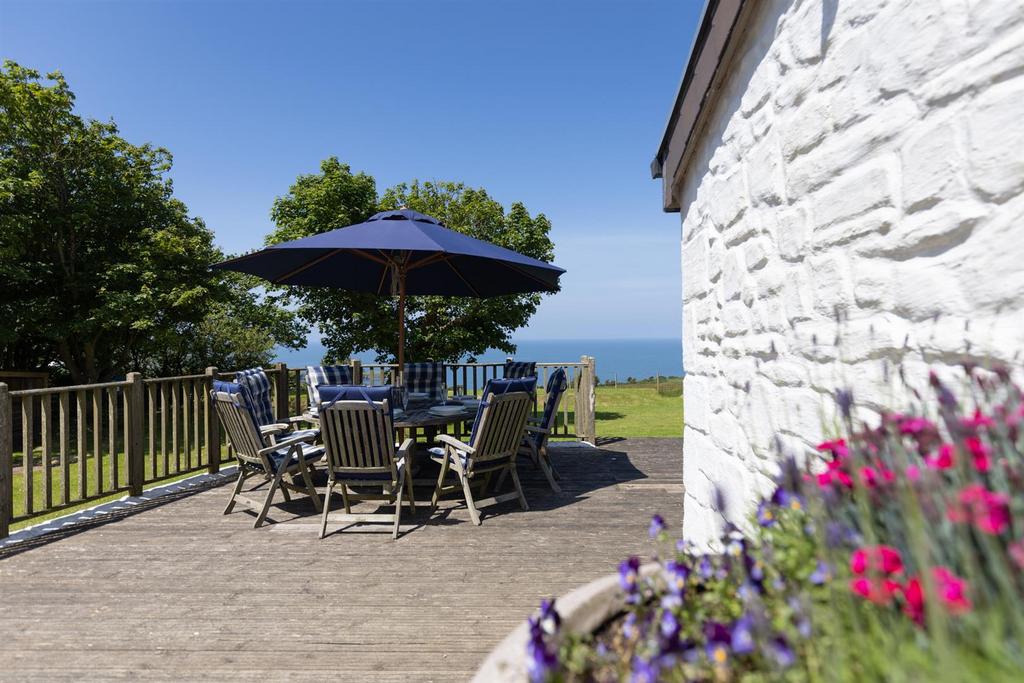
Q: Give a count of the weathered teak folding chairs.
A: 8